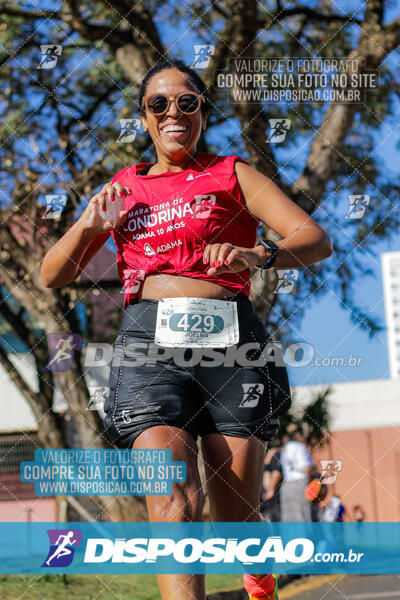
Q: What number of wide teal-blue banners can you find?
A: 1